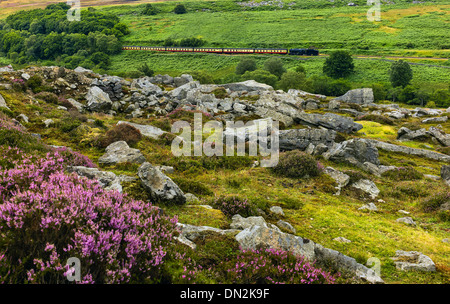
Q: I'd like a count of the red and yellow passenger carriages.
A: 6